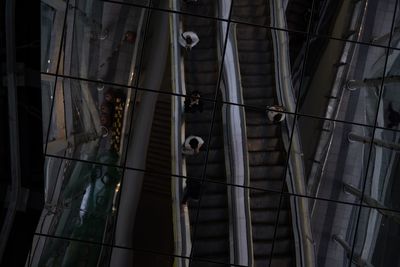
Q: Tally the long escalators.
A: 2